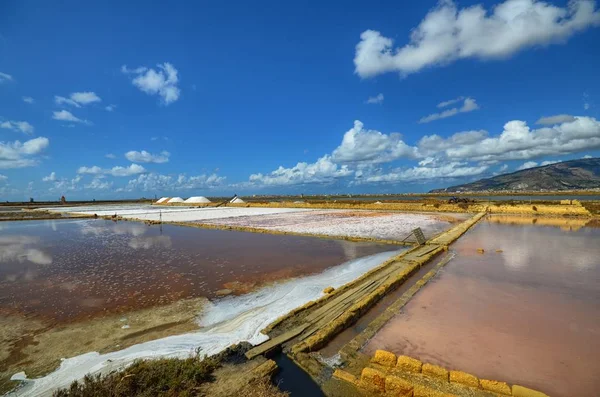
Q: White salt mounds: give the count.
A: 4